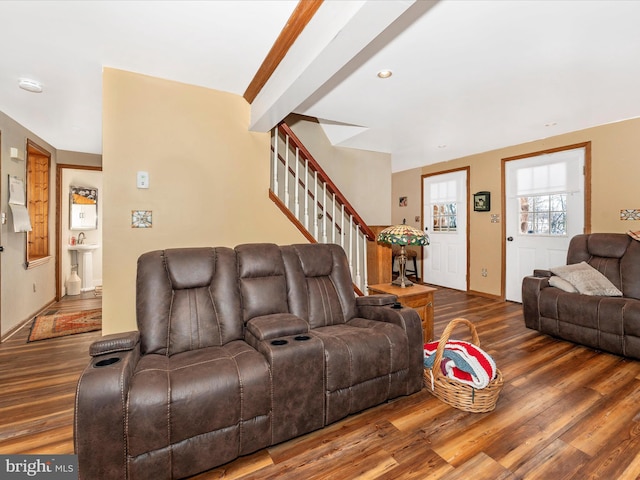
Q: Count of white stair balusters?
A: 11